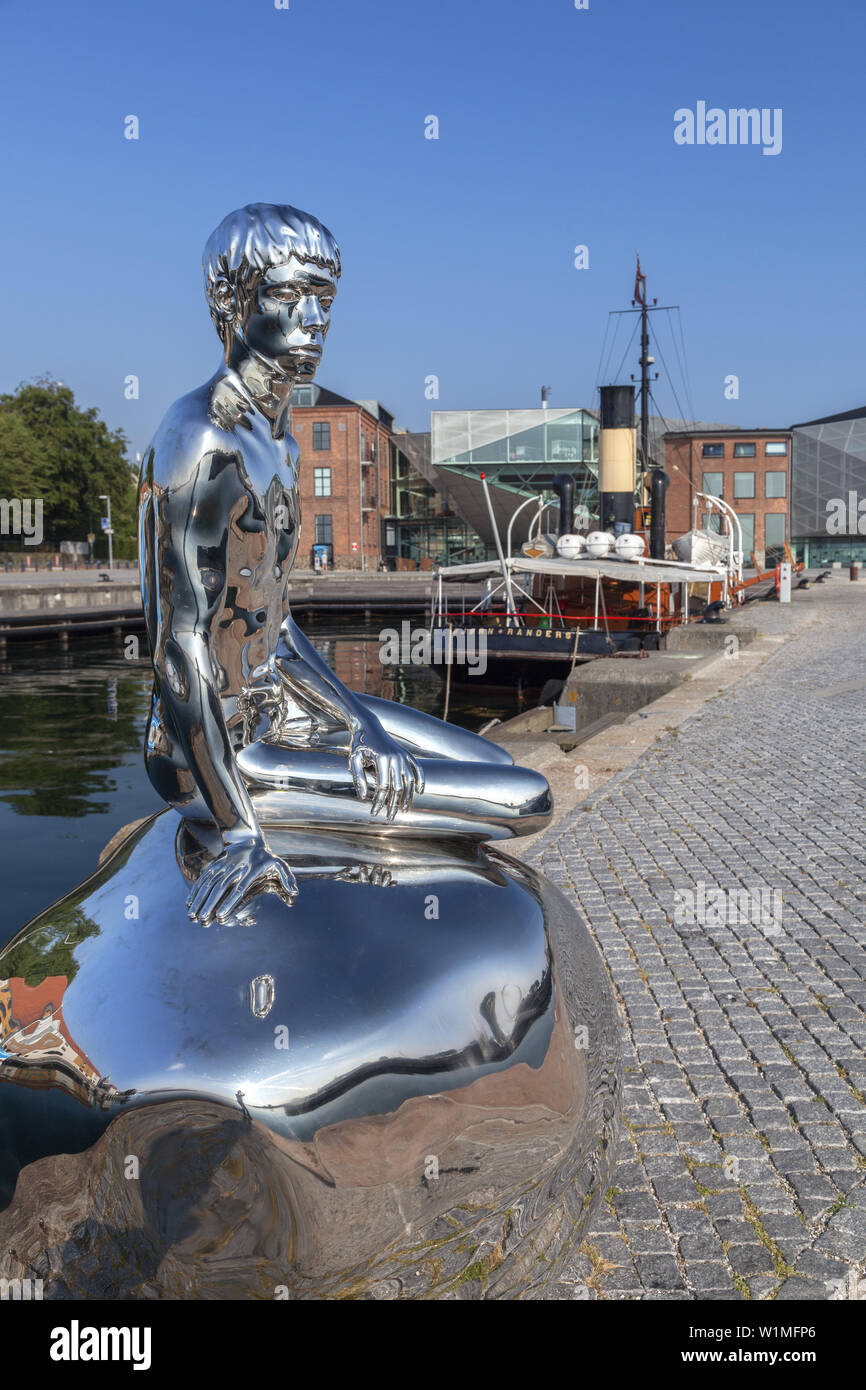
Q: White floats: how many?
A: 3